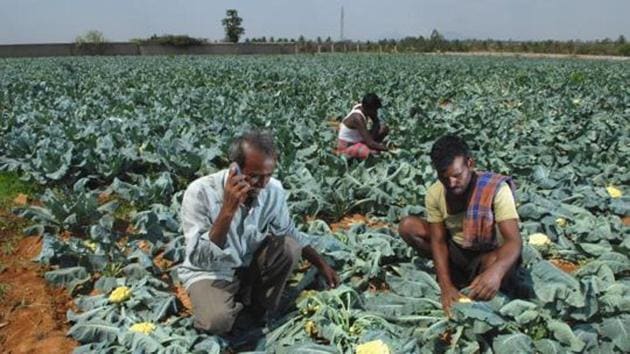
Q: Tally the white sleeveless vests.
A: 1